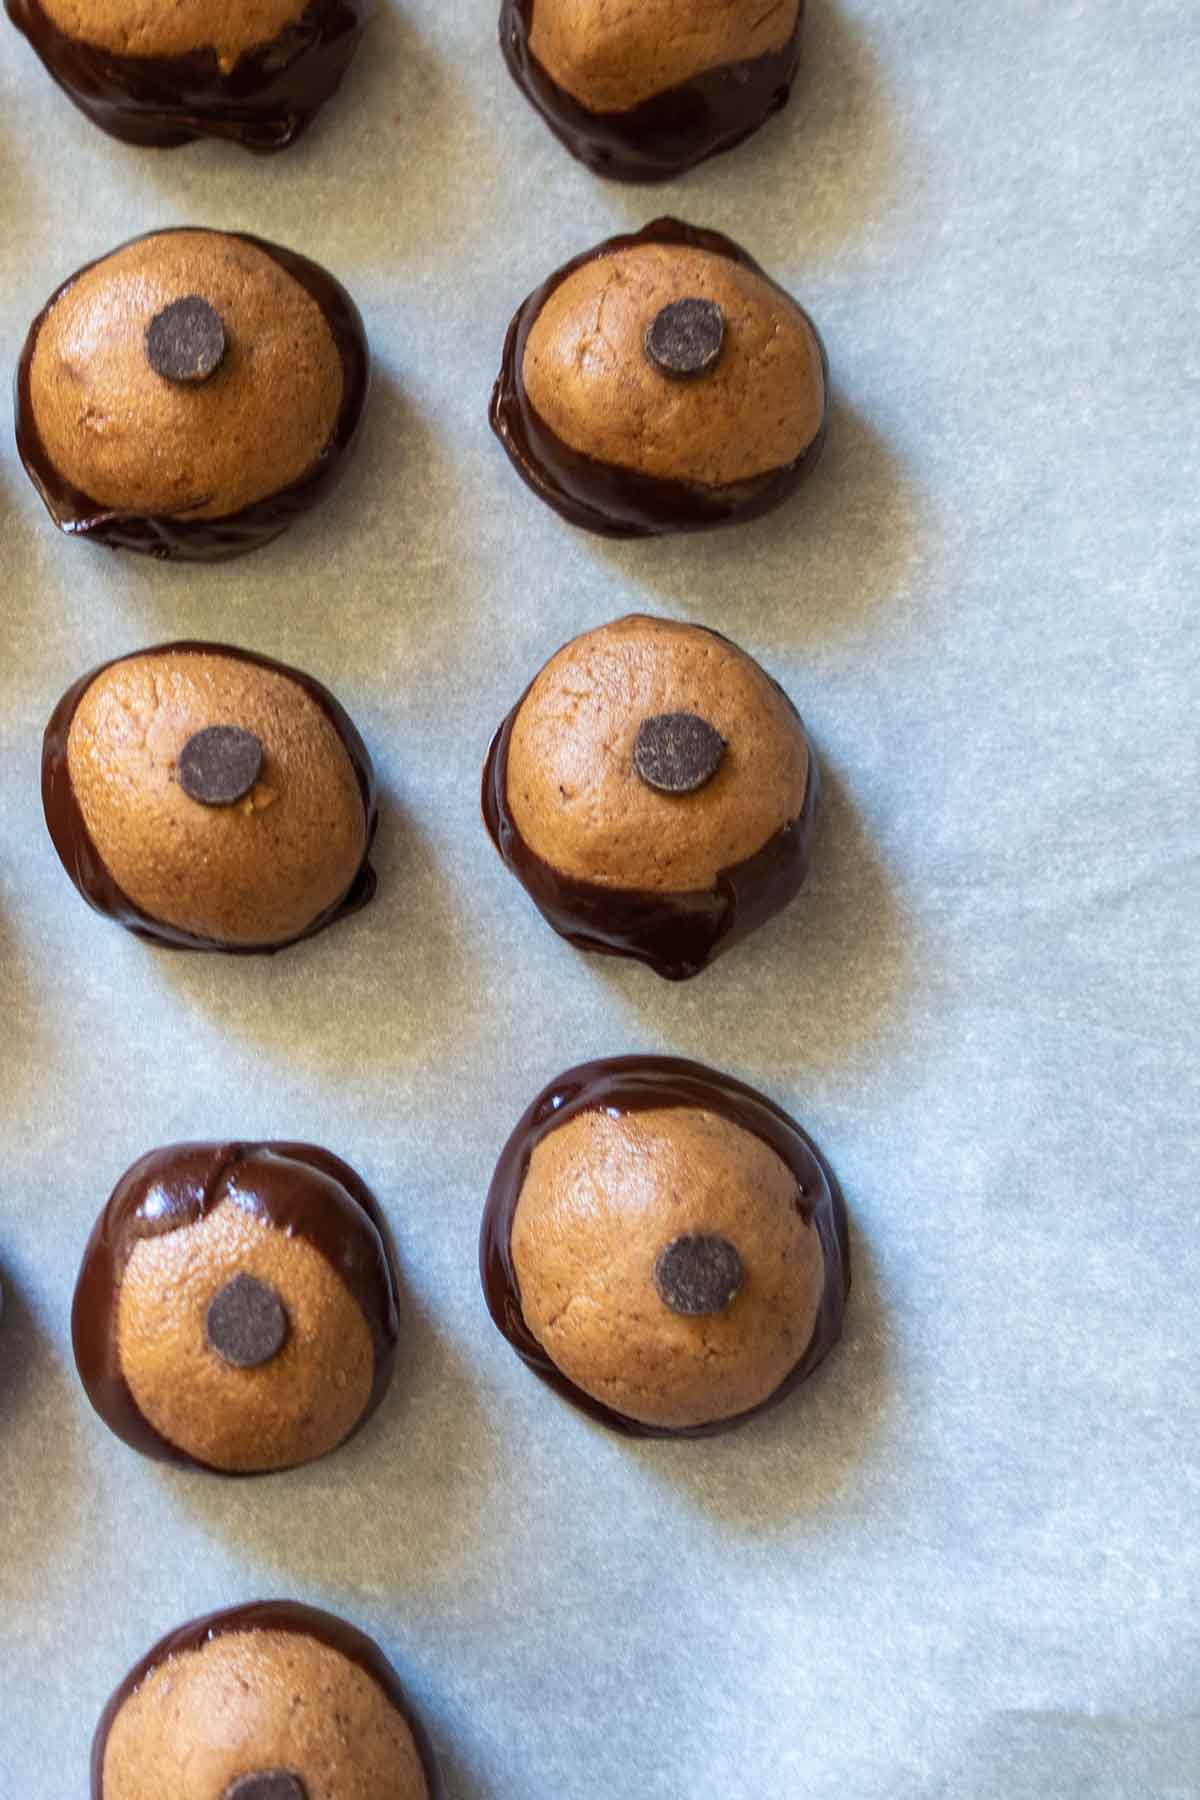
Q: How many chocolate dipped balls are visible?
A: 9